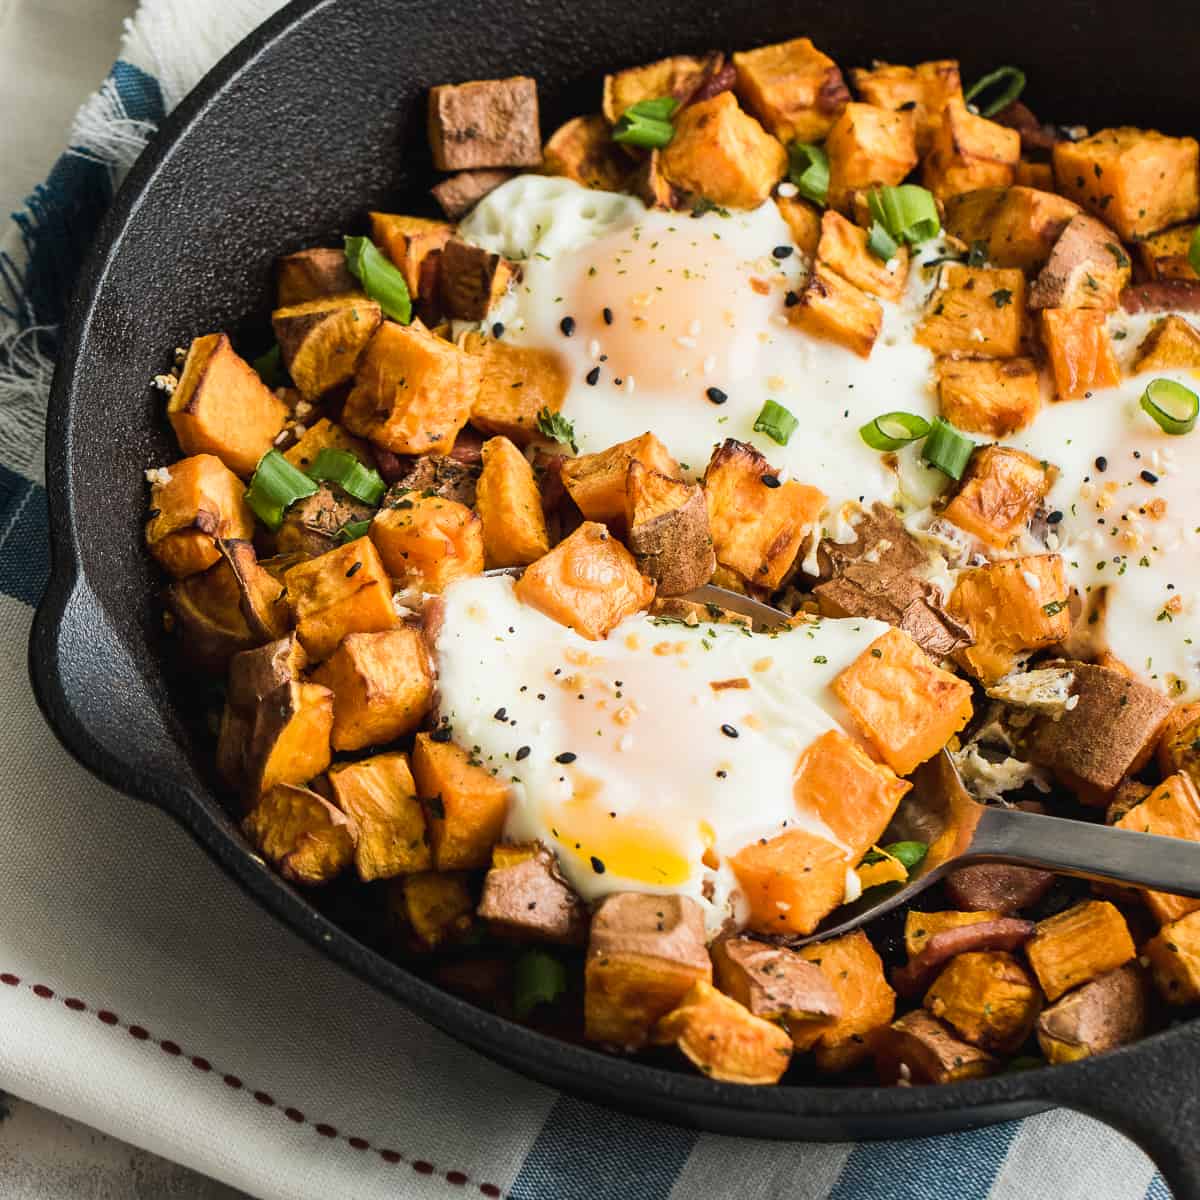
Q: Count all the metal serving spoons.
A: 1